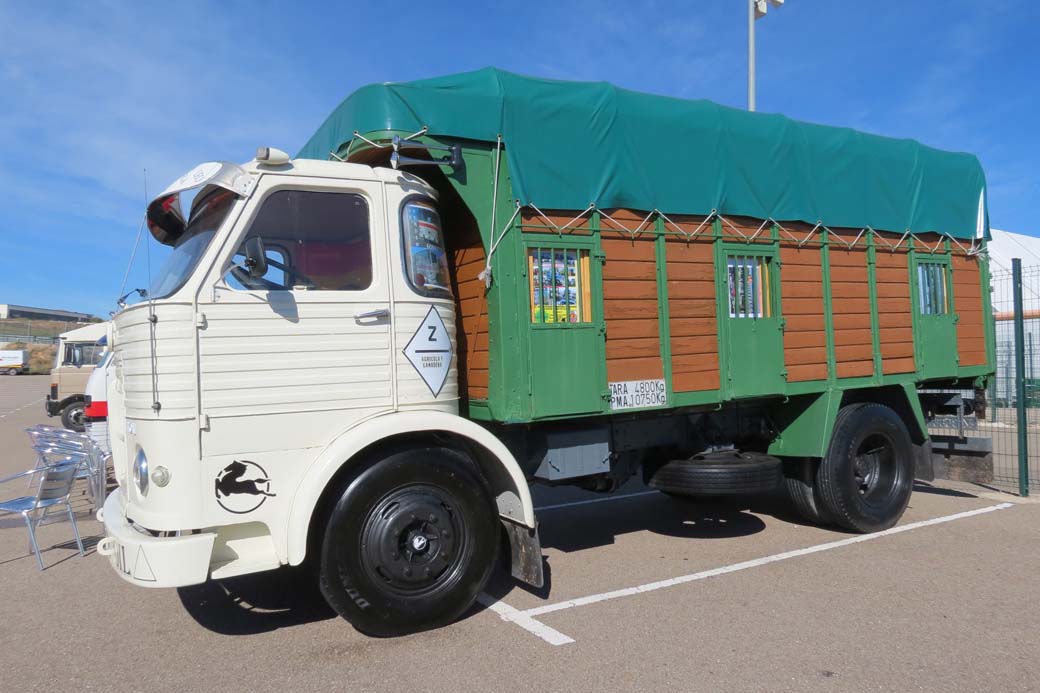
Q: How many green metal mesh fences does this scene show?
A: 1